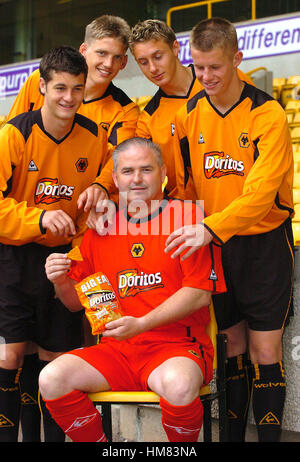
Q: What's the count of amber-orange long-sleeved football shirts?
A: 4